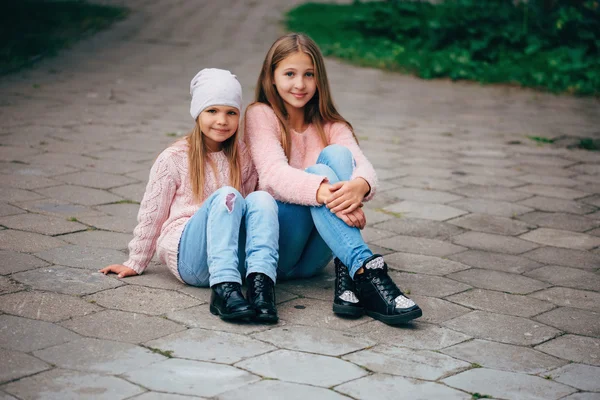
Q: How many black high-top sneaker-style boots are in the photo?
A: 2